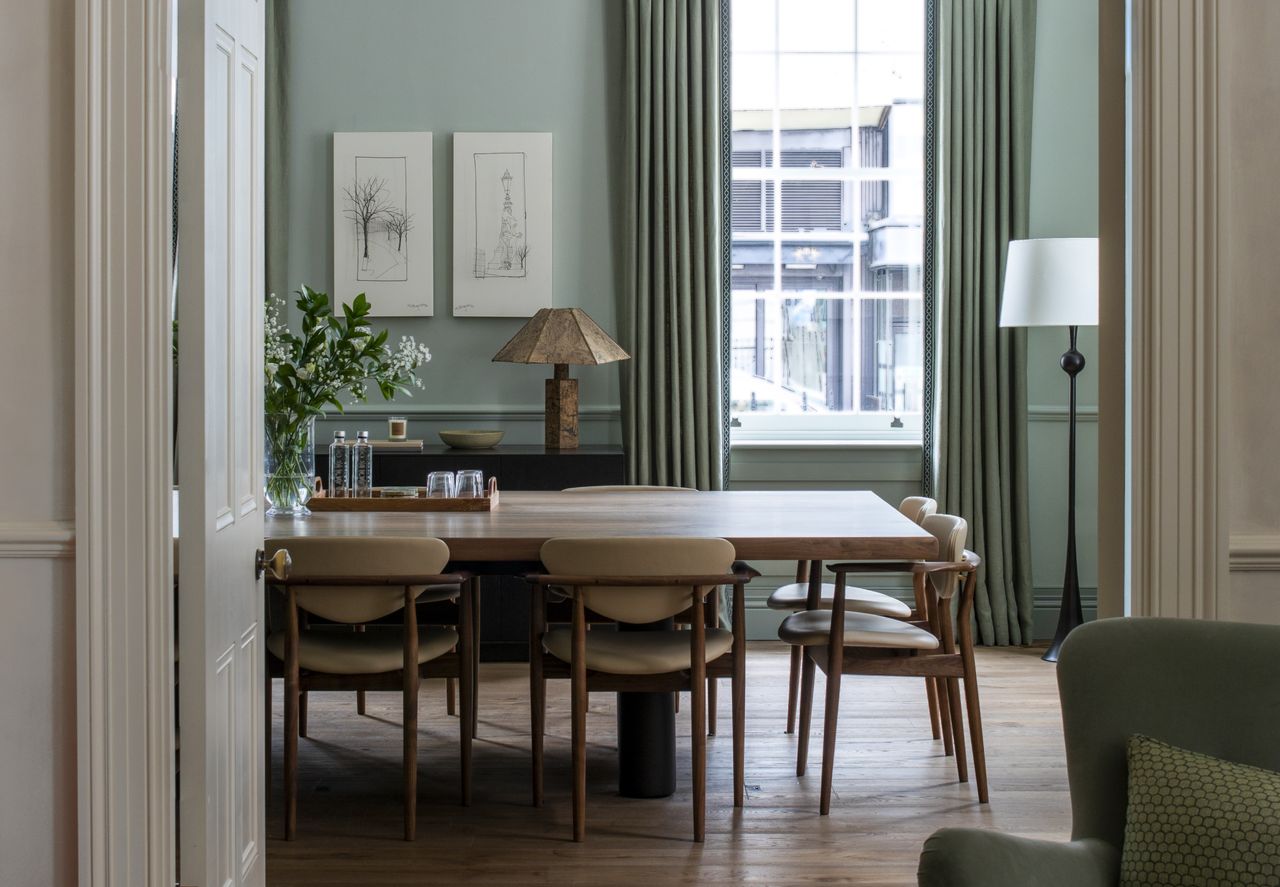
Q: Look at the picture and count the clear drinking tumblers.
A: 2